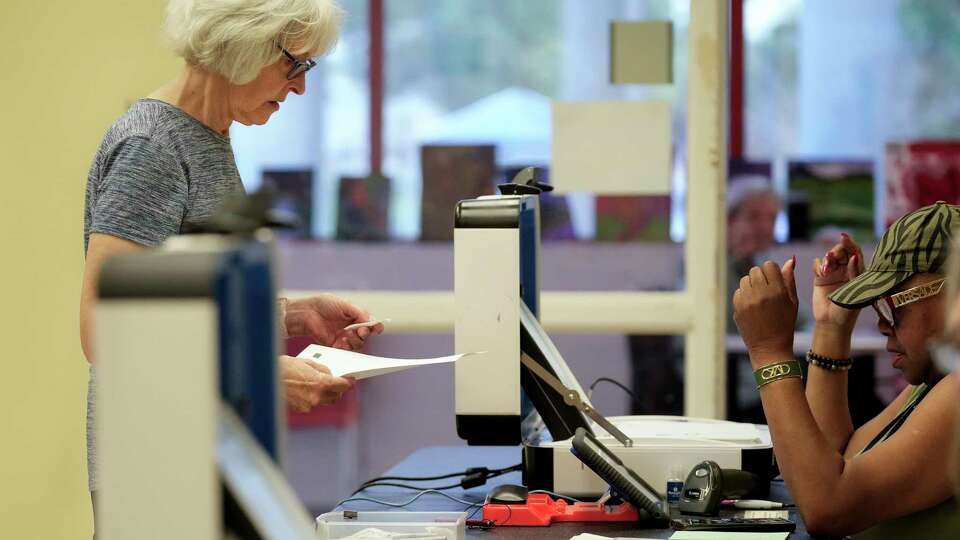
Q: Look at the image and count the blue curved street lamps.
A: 0